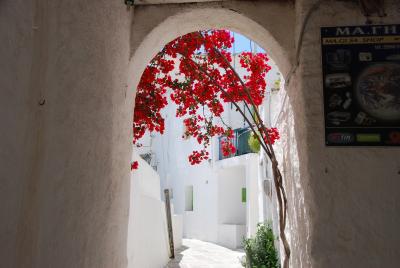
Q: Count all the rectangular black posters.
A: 1